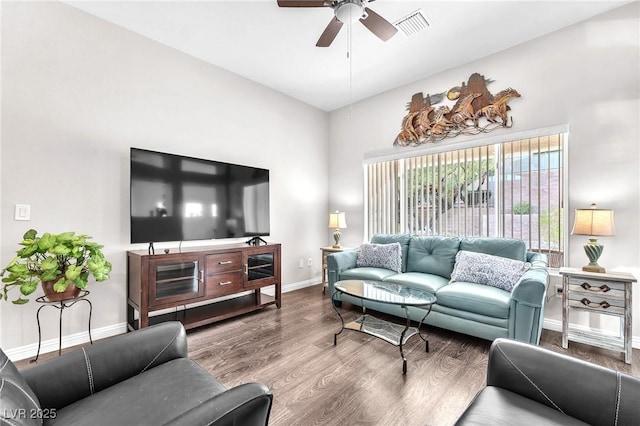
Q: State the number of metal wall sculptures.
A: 1